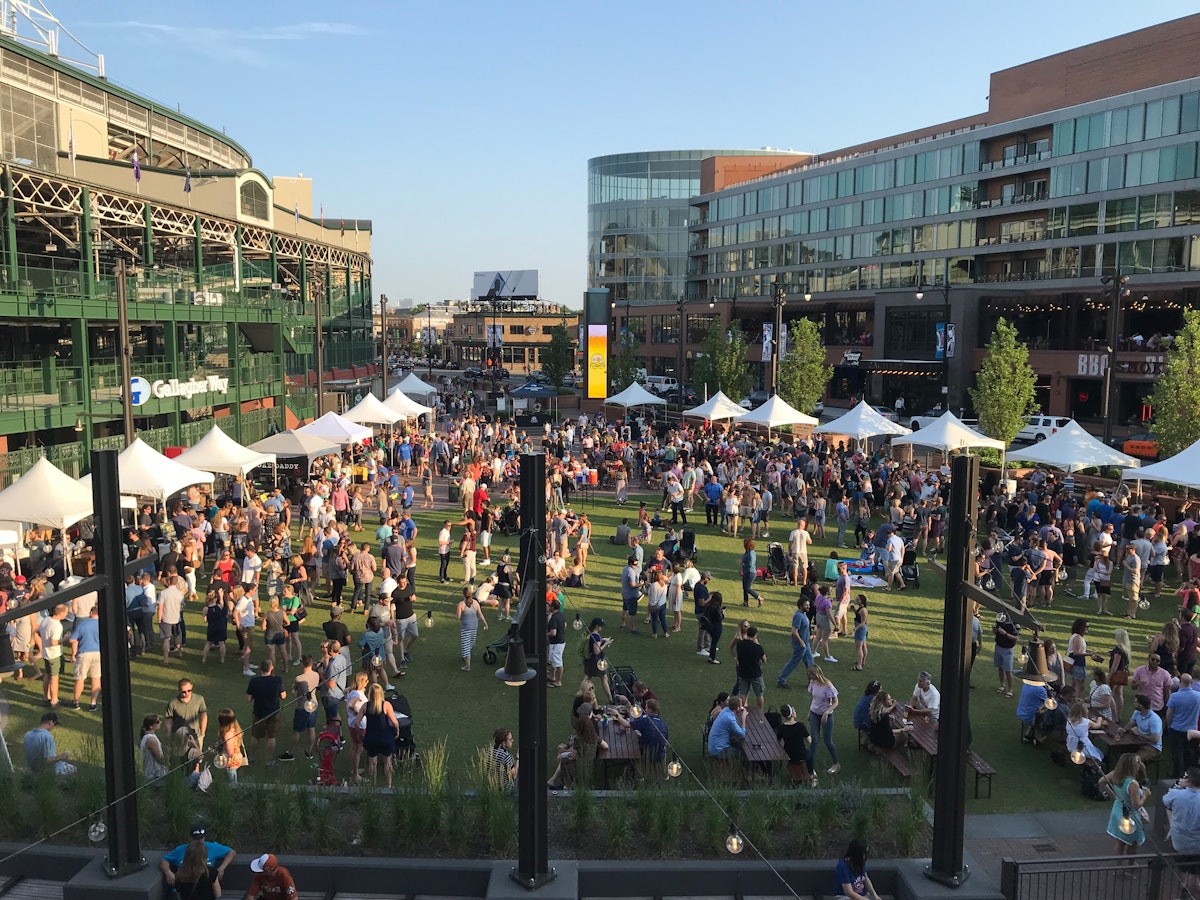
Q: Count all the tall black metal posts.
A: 3